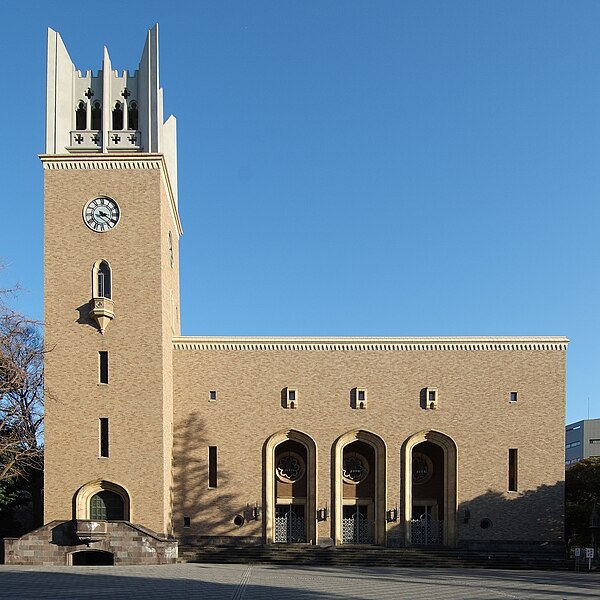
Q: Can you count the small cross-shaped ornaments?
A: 6